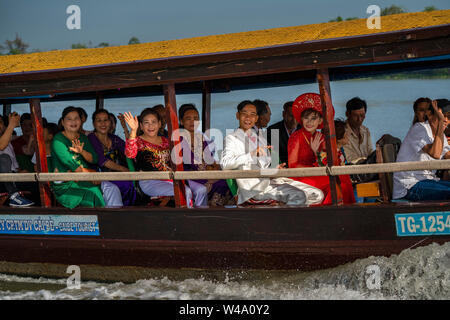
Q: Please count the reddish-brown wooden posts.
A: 3